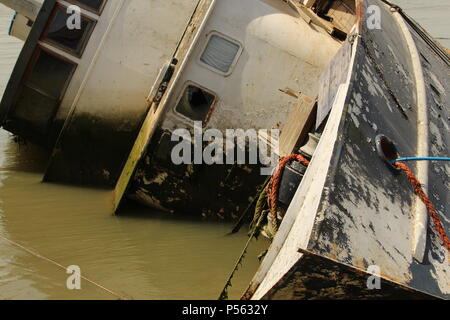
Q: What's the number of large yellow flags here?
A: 0